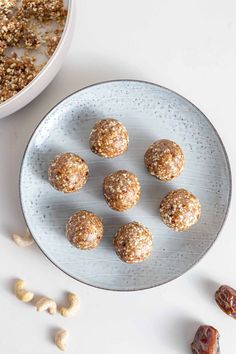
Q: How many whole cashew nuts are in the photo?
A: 5